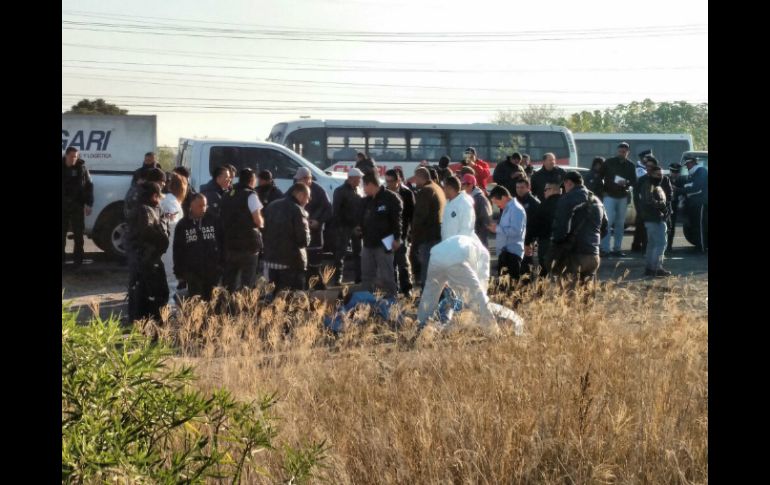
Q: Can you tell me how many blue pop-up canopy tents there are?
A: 0